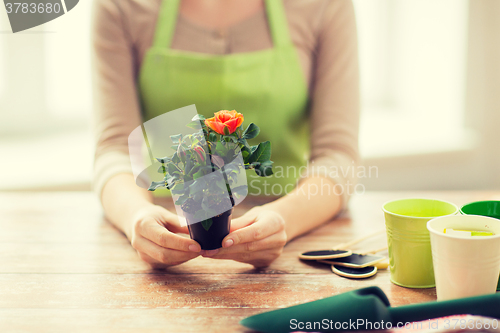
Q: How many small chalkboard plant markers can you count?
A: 3